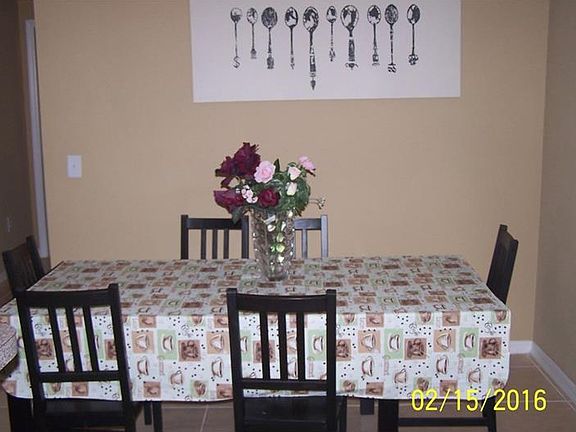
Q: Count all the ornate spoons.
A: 10